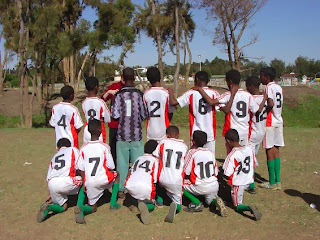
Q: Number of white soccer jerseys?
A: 13